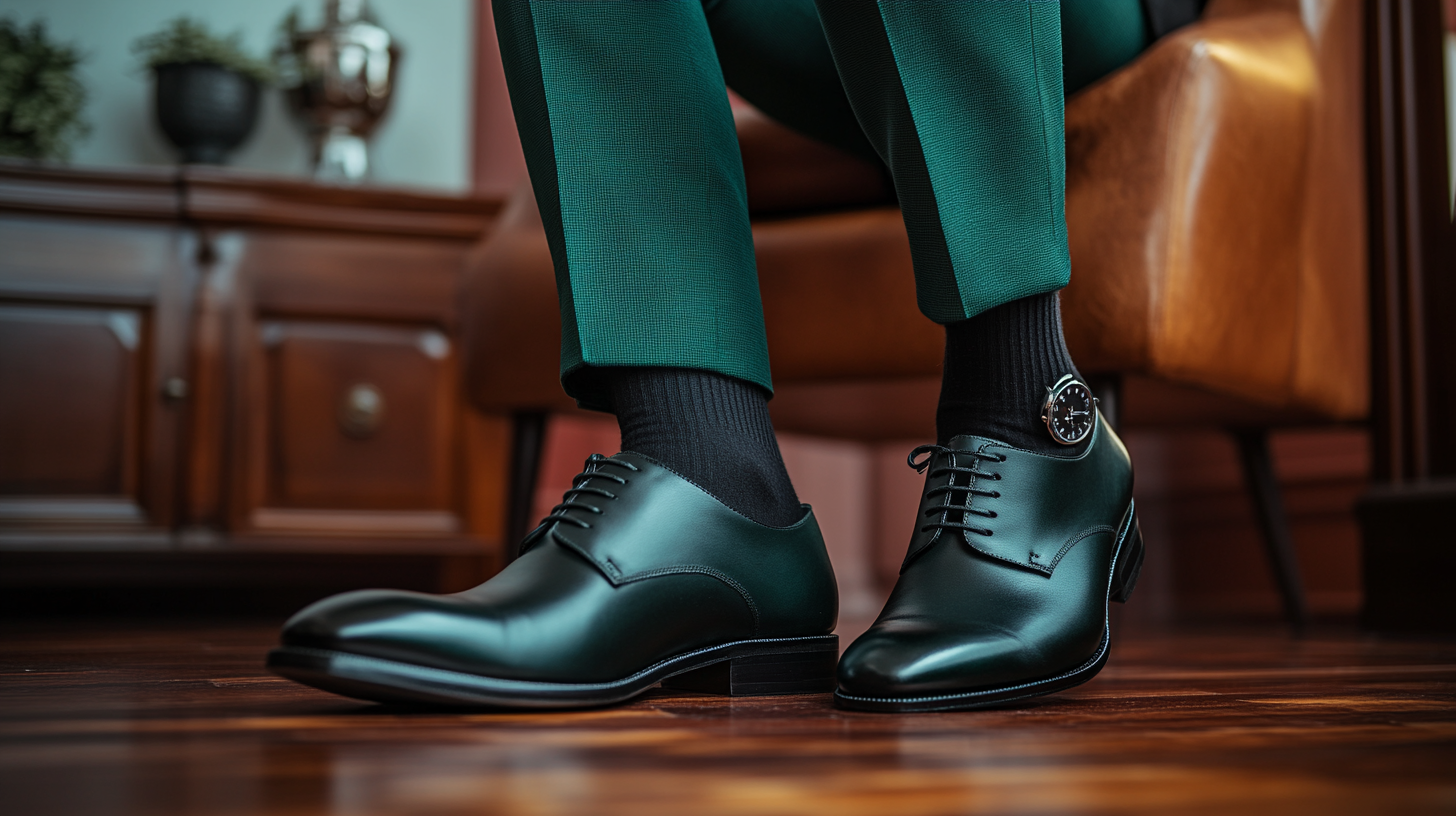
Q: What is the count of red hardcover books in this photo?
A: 0